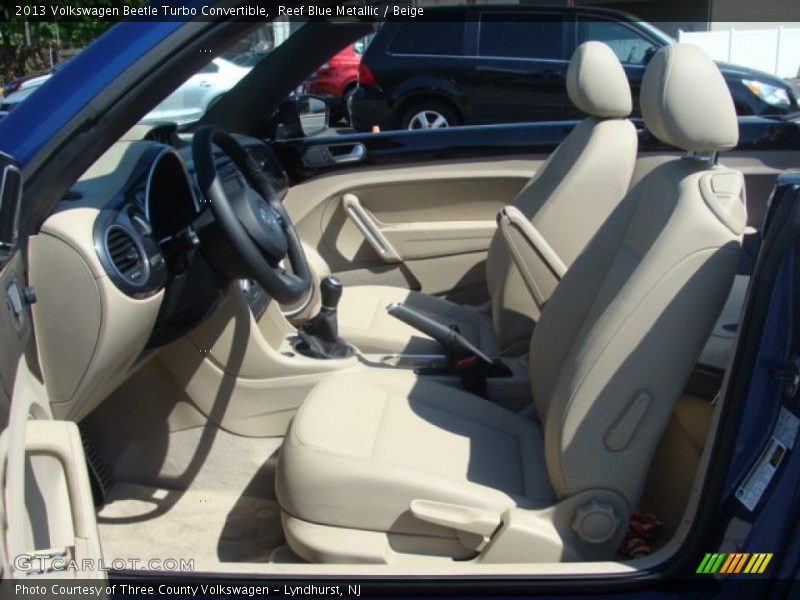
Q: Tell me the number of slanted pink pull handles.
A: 0